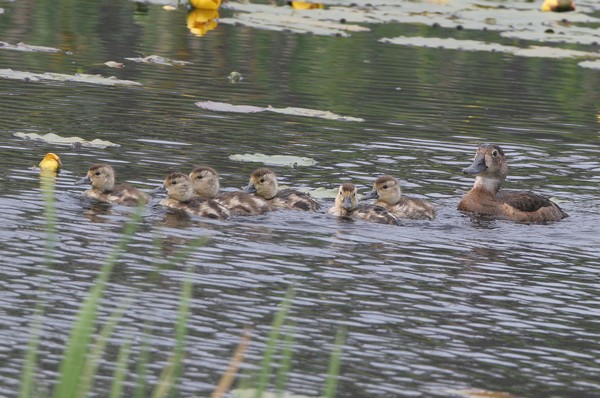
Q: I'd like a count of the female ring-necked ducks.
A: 1